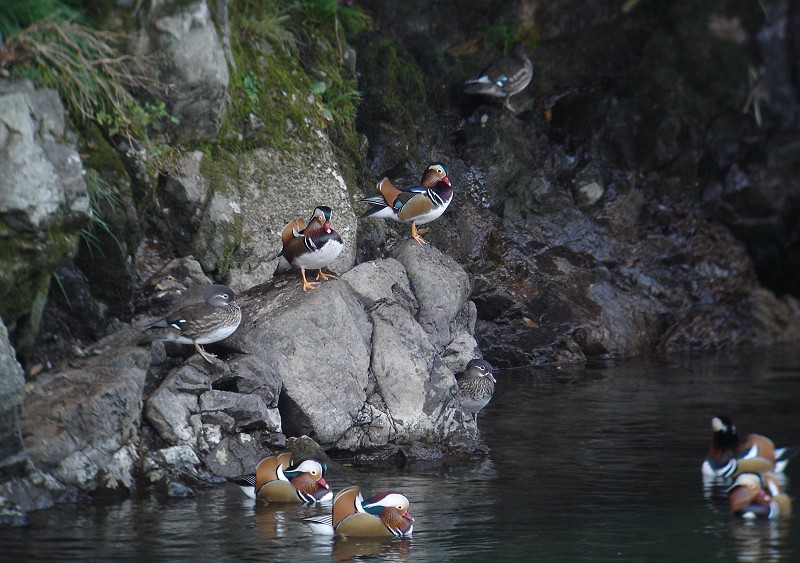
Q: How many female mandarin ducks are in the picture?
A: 3